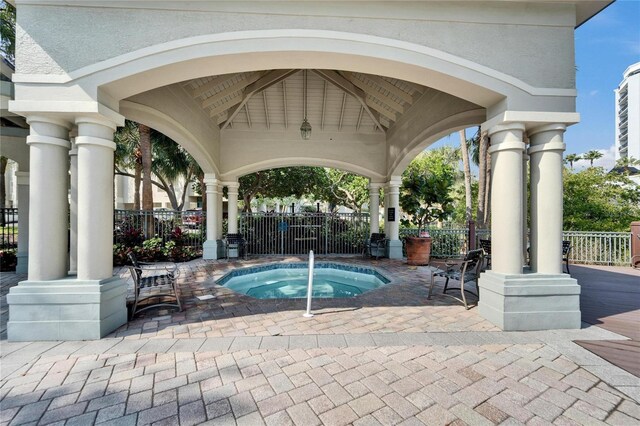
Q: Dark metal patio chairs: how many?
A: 6